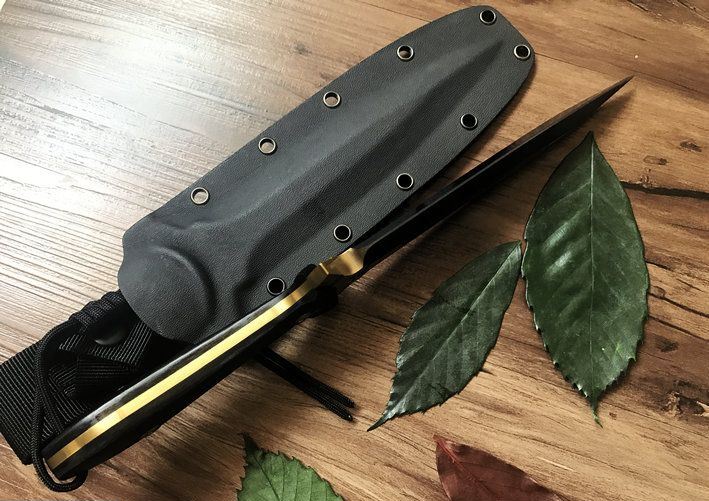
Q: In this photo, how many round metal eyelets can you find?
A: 10